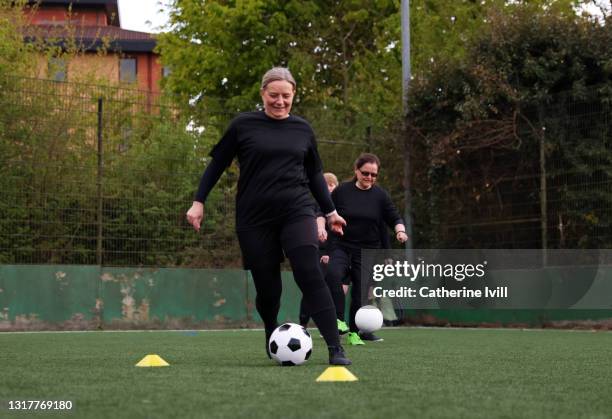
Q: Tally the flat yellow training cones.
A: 2